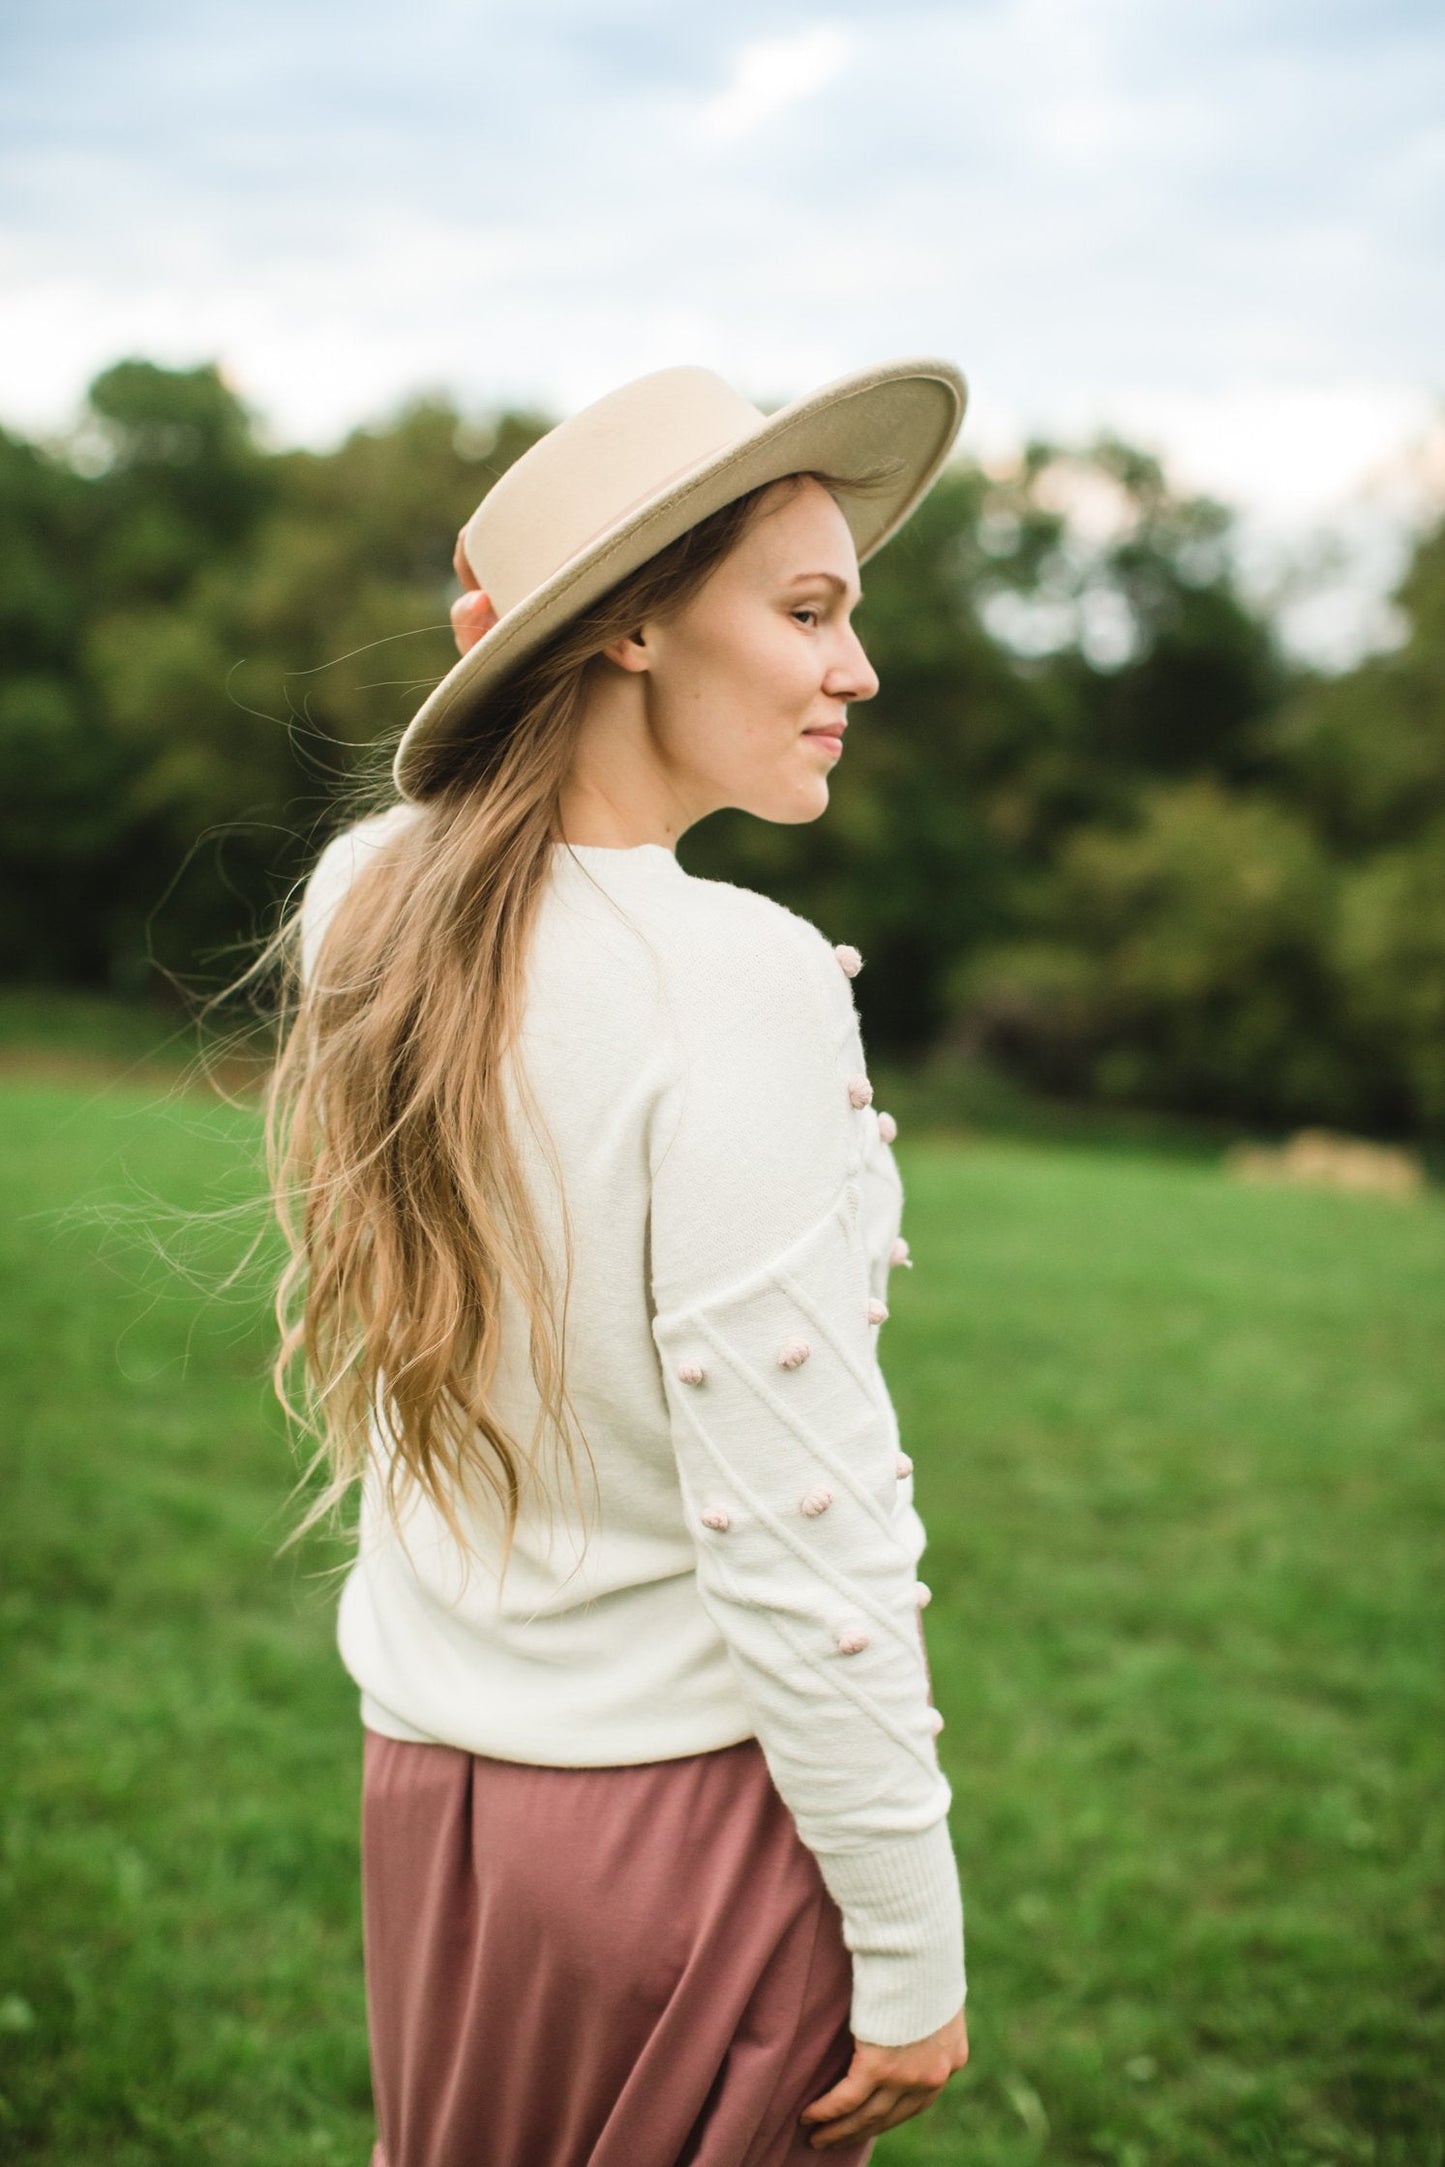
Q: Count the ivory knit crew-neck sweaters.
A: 1